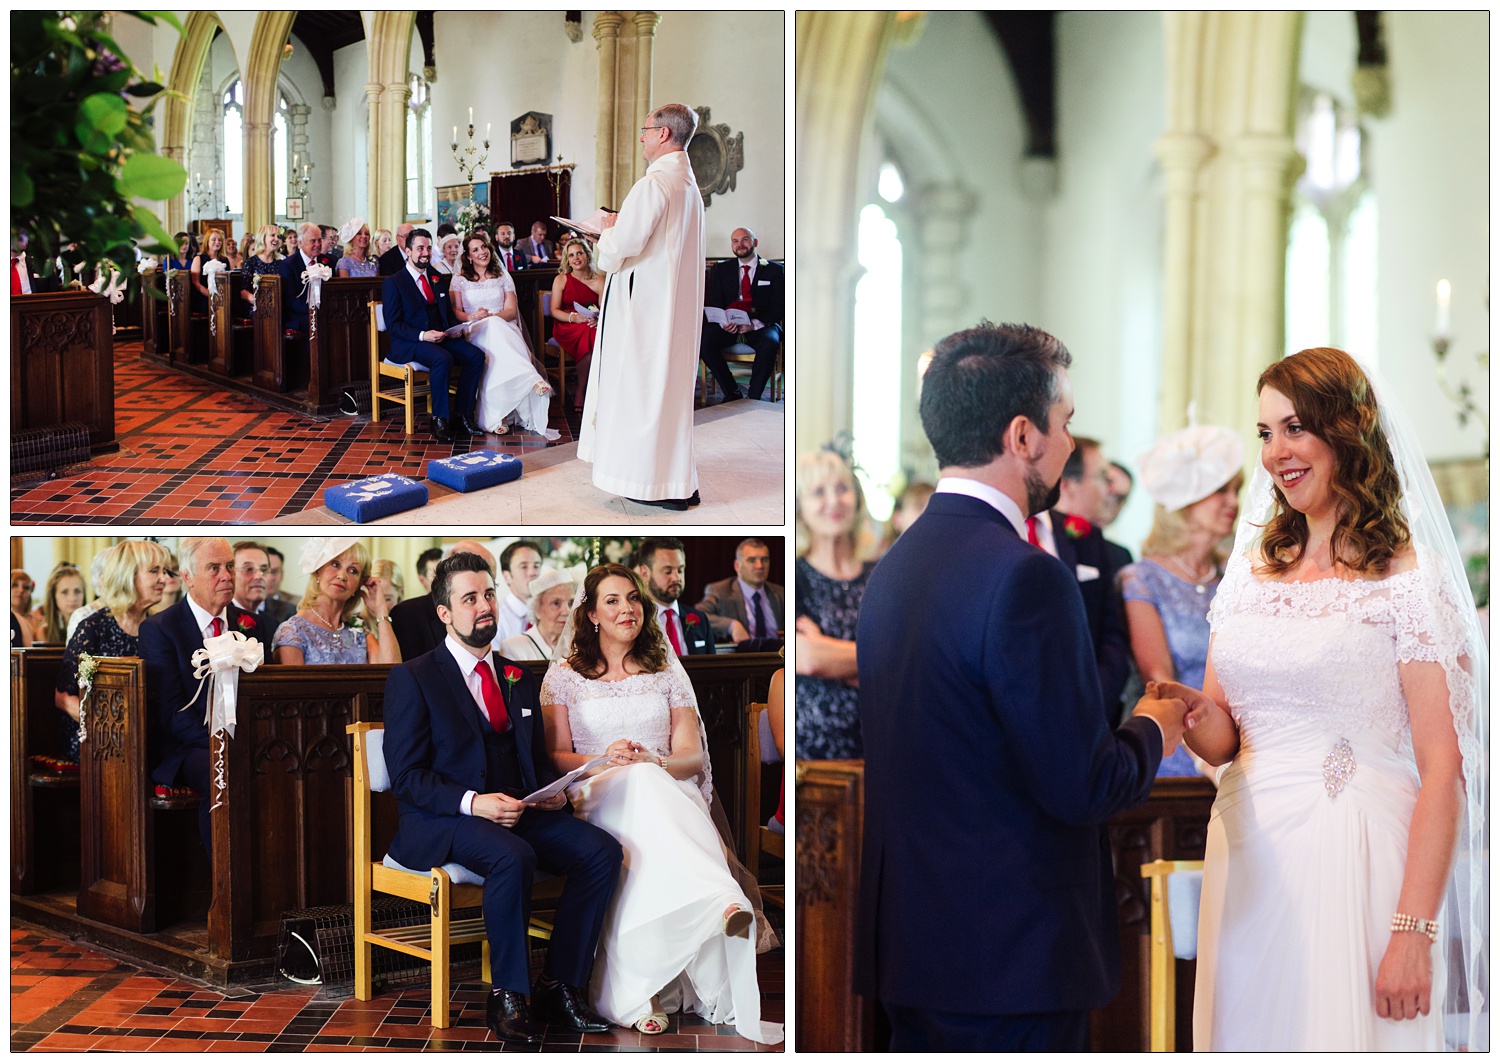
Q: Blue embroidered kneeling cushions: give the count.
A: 2